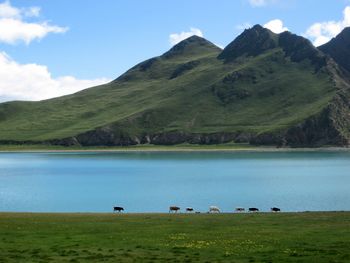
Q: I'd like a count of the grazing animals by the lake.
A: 7